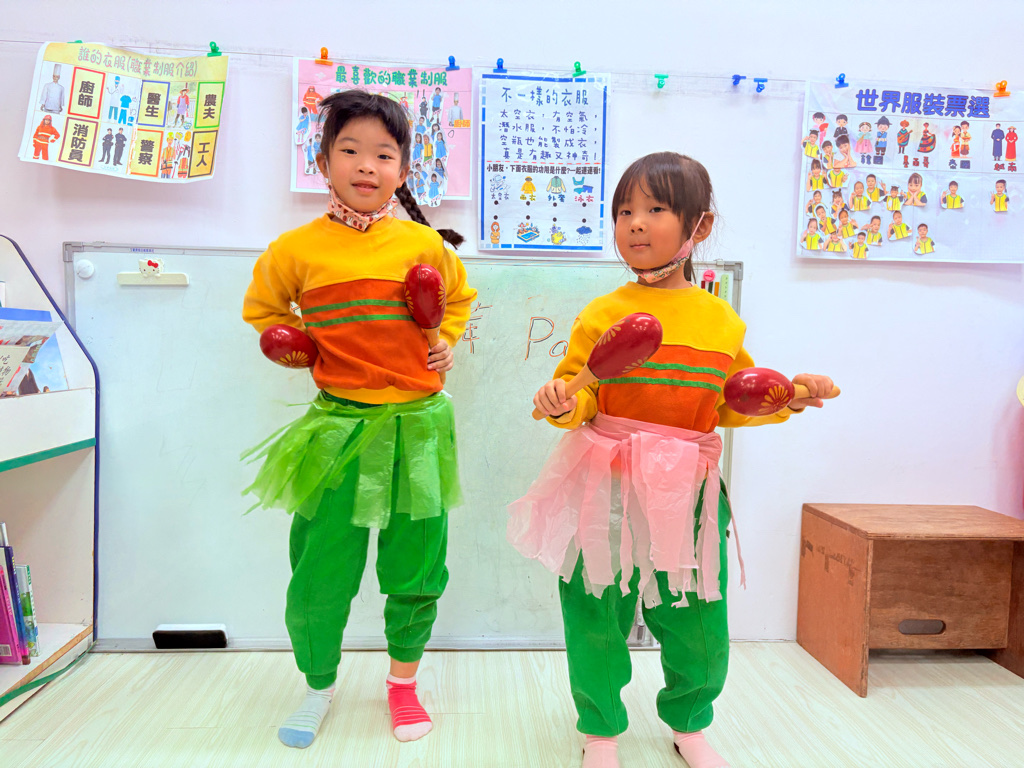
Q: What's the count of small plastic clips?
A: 11